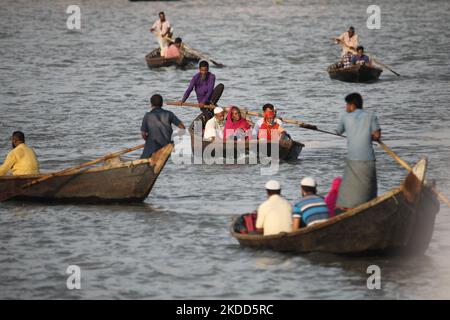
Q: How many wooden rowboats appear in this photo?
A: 5